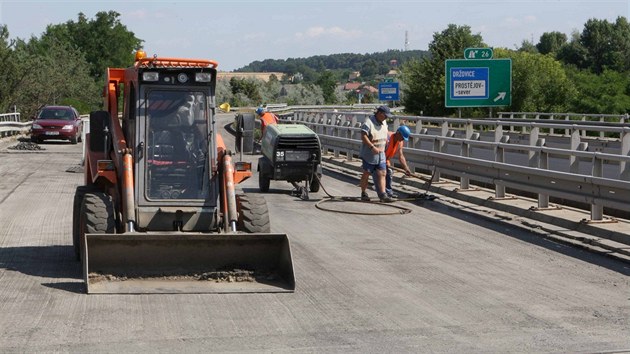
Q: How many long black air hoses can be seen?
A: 1